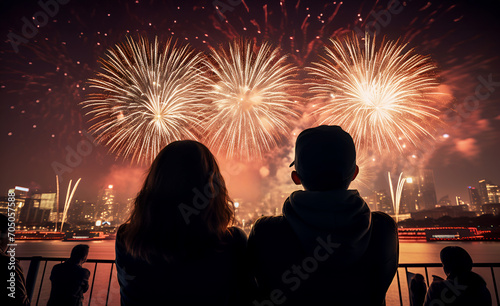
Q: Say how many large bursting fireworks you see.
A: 3